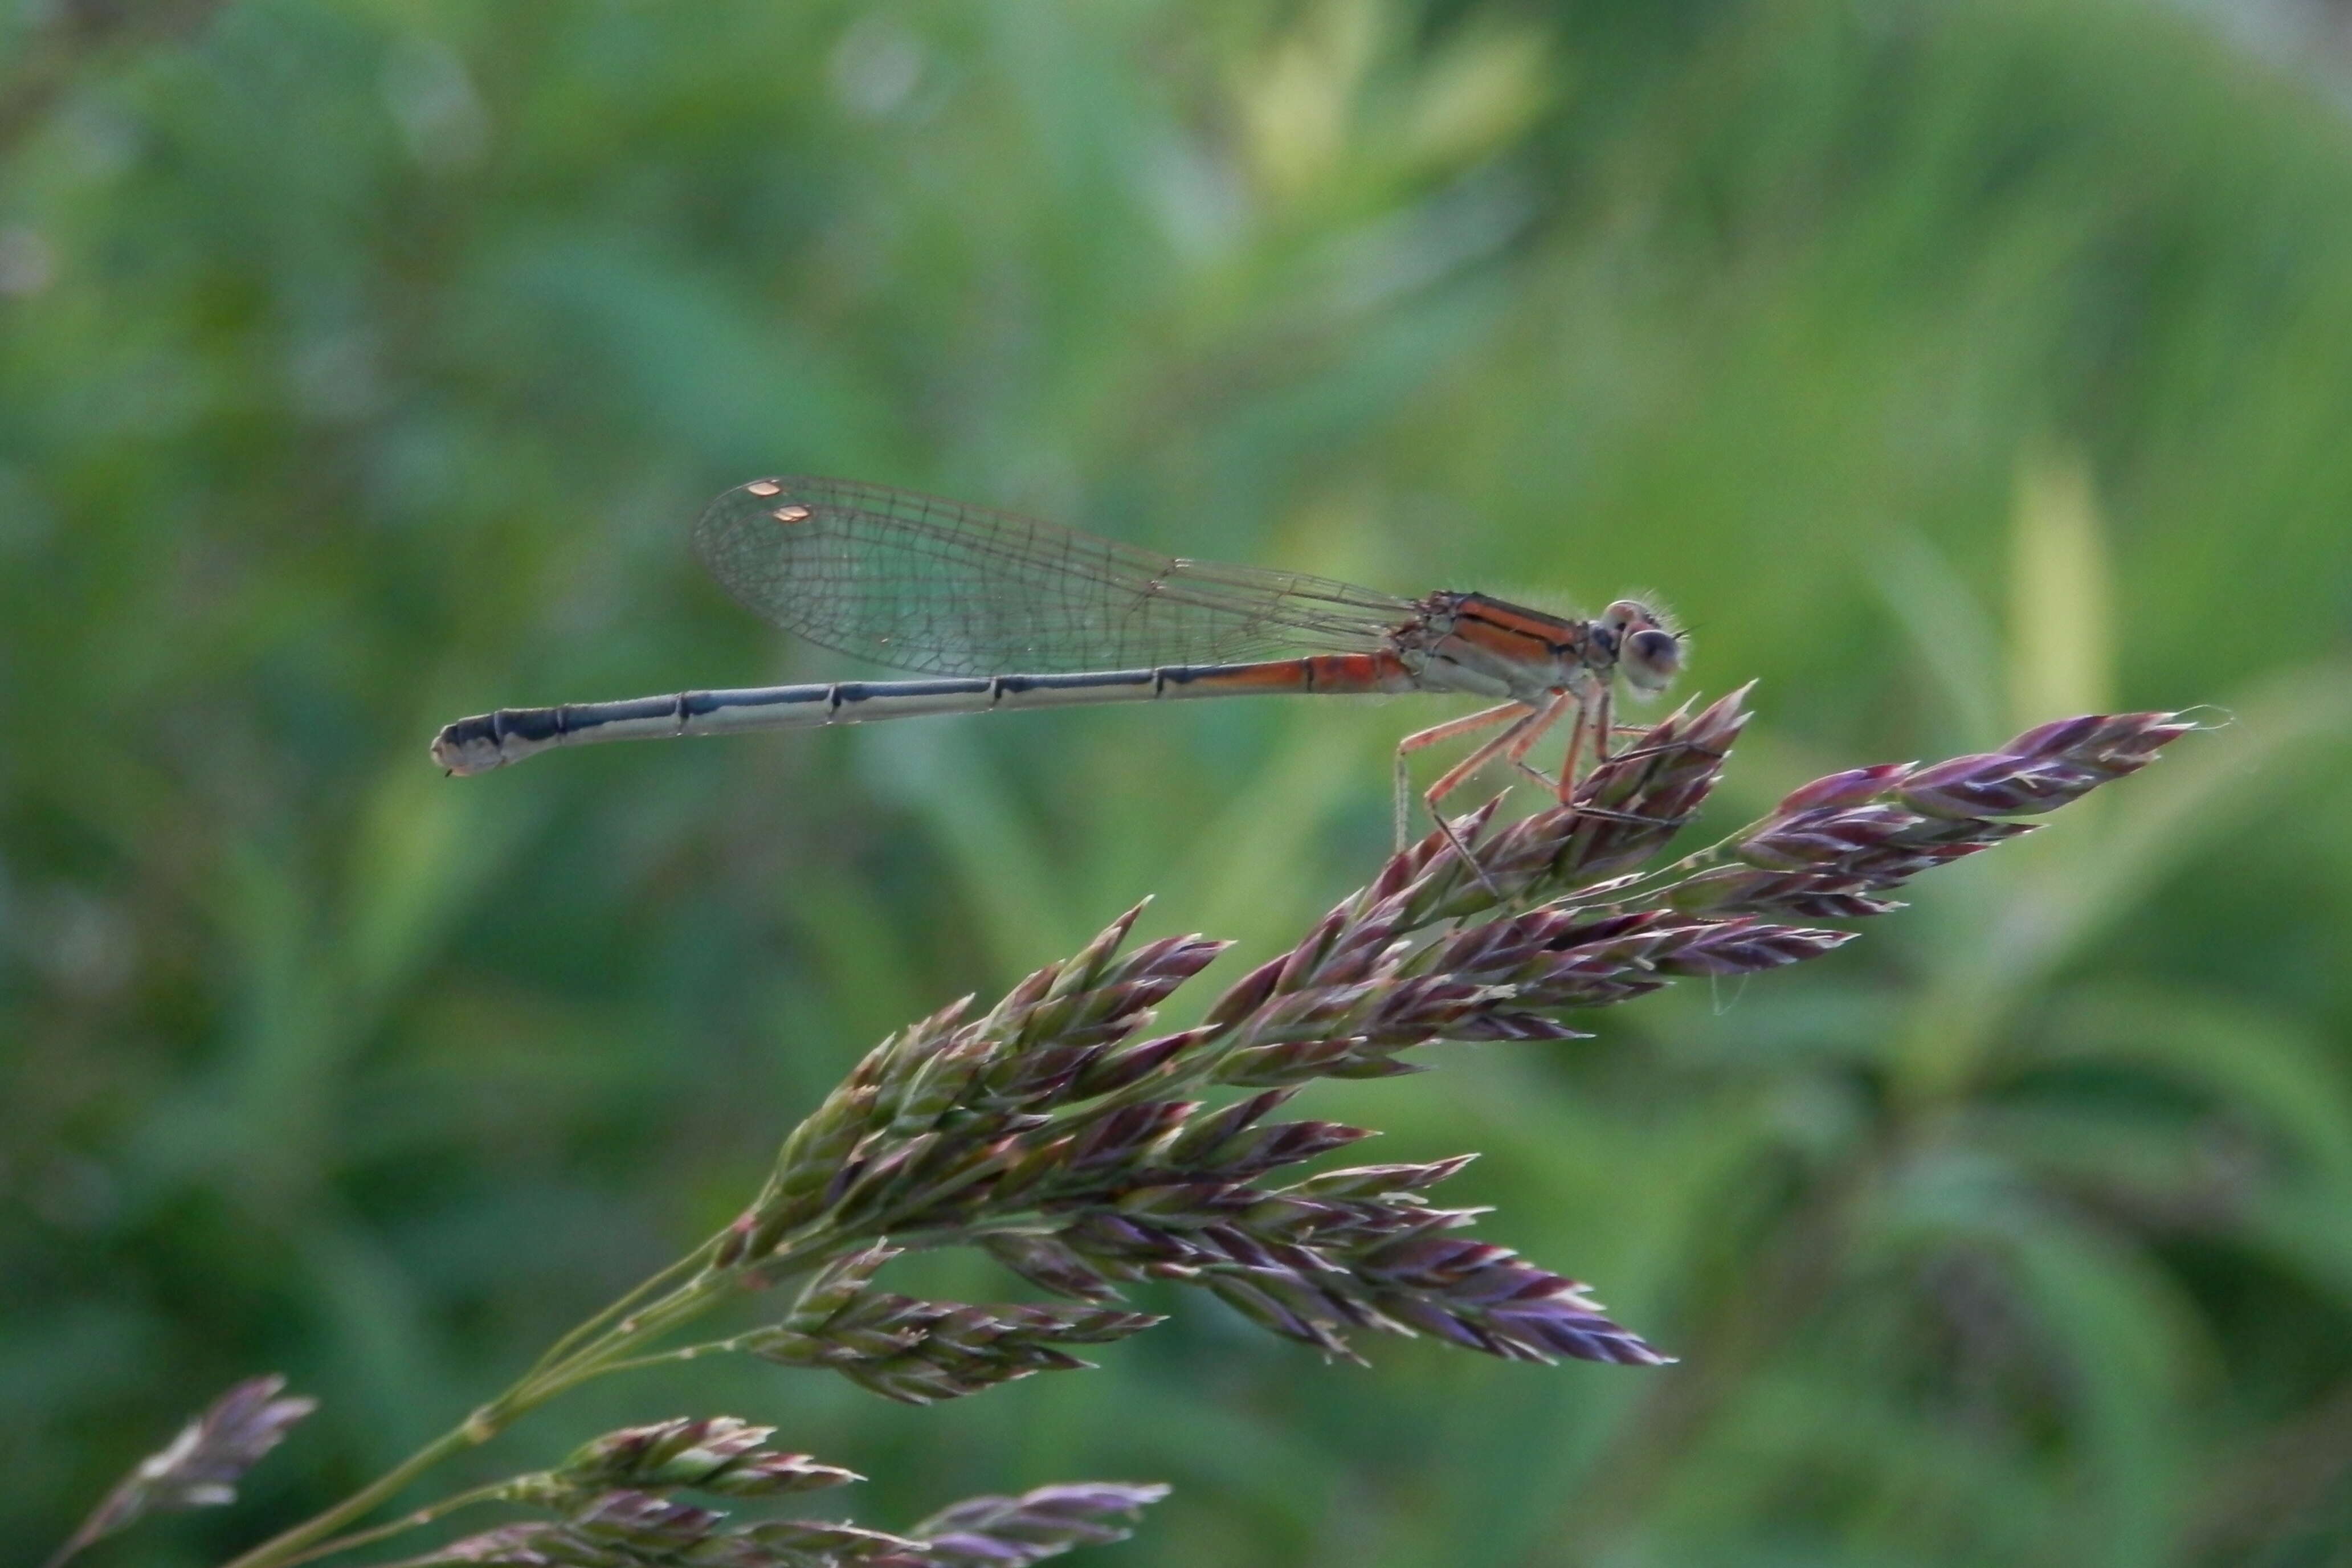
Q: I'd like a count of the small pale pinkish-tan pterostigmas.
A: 2